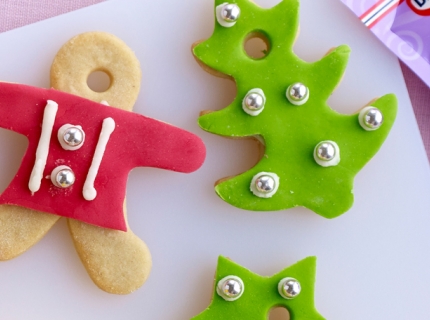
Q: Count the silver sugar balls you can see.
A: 10